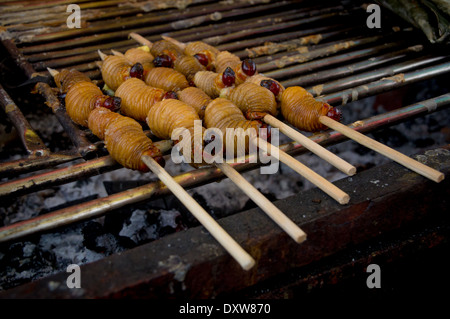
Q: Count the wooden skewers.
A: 5